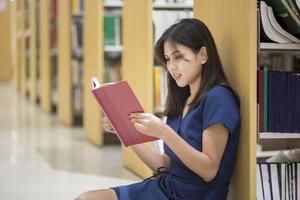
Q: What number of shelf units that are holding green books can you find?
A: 2